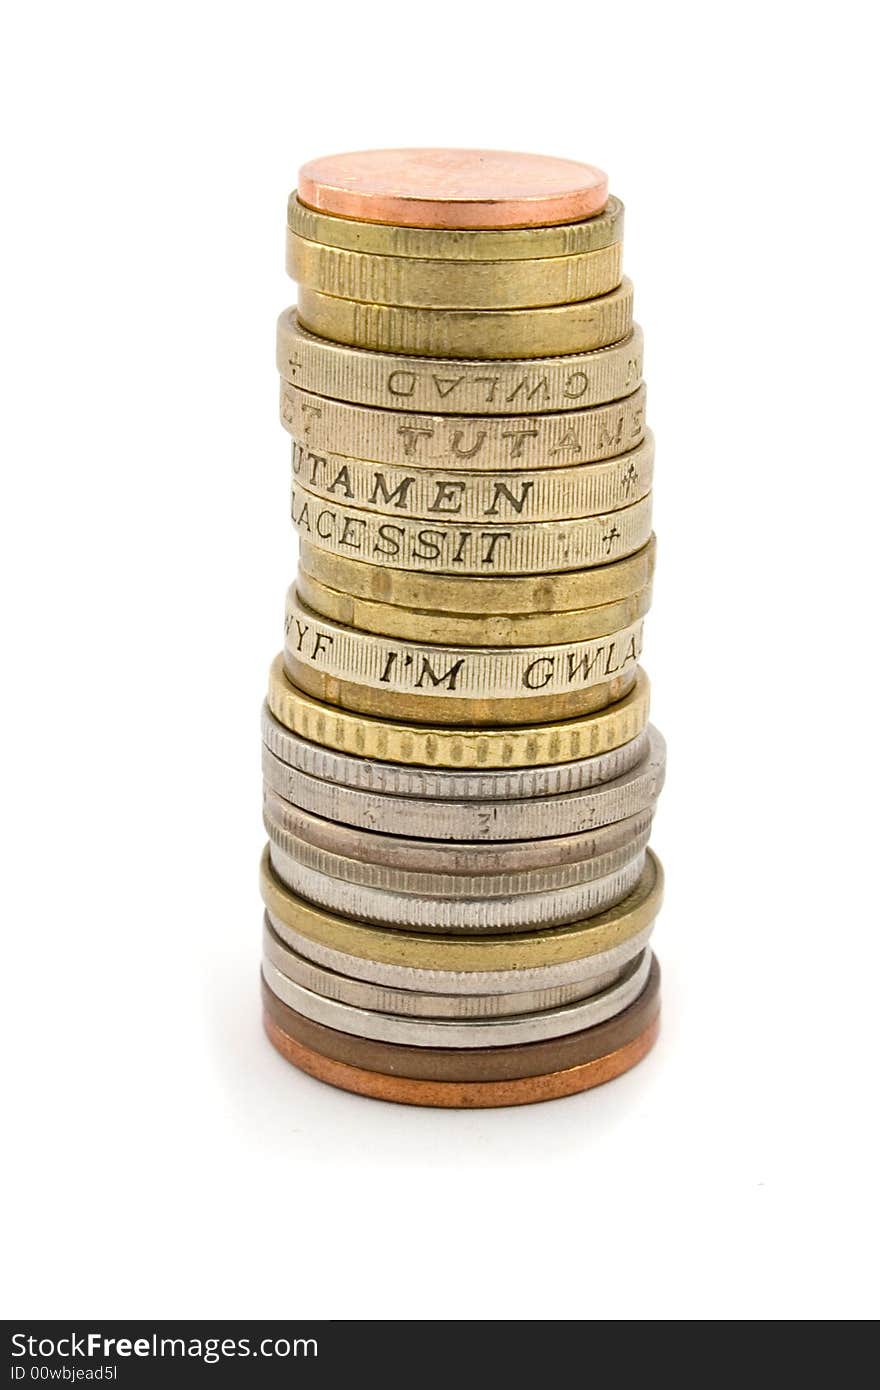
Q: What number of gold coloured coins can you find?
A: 13